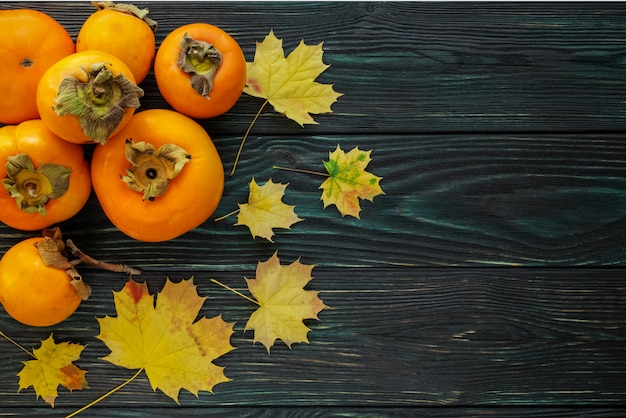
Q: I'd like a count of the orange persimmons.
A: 7